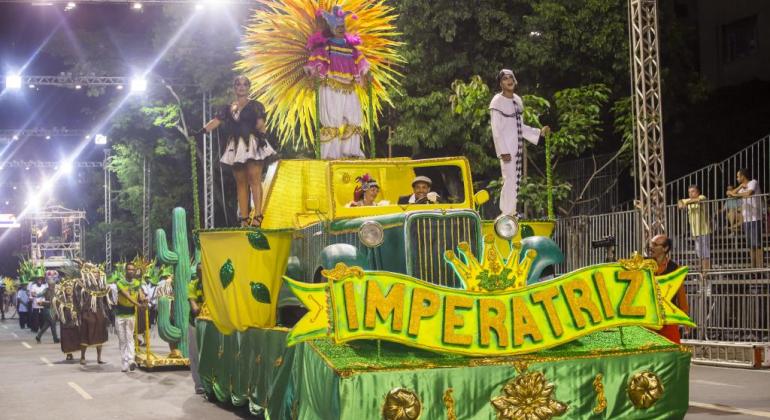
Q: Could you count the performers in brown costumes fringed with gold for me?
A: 2